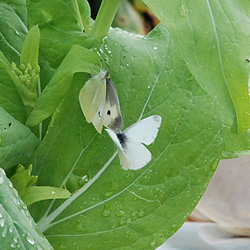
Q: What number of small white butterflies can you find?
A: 2